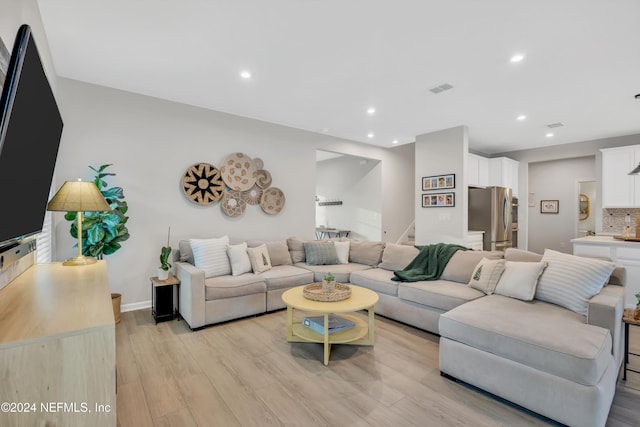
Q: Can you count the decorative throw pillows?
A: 8